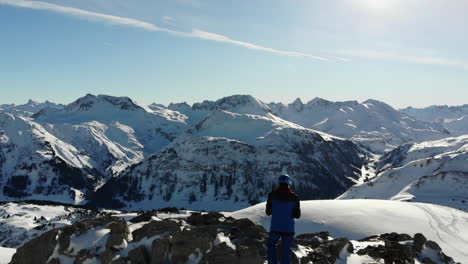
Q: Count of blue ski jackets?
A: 1